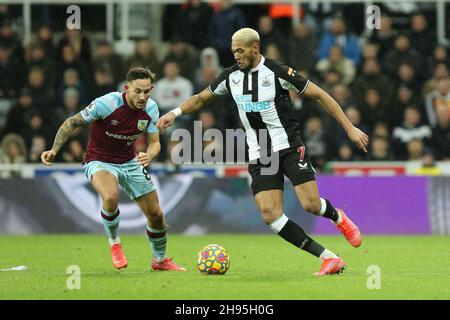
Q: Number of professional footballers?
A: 2